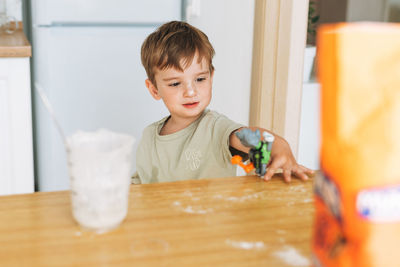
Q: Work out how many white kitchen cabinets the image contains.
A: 1